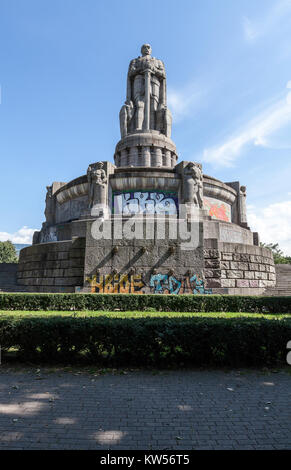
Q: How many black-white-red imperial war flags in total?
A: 0